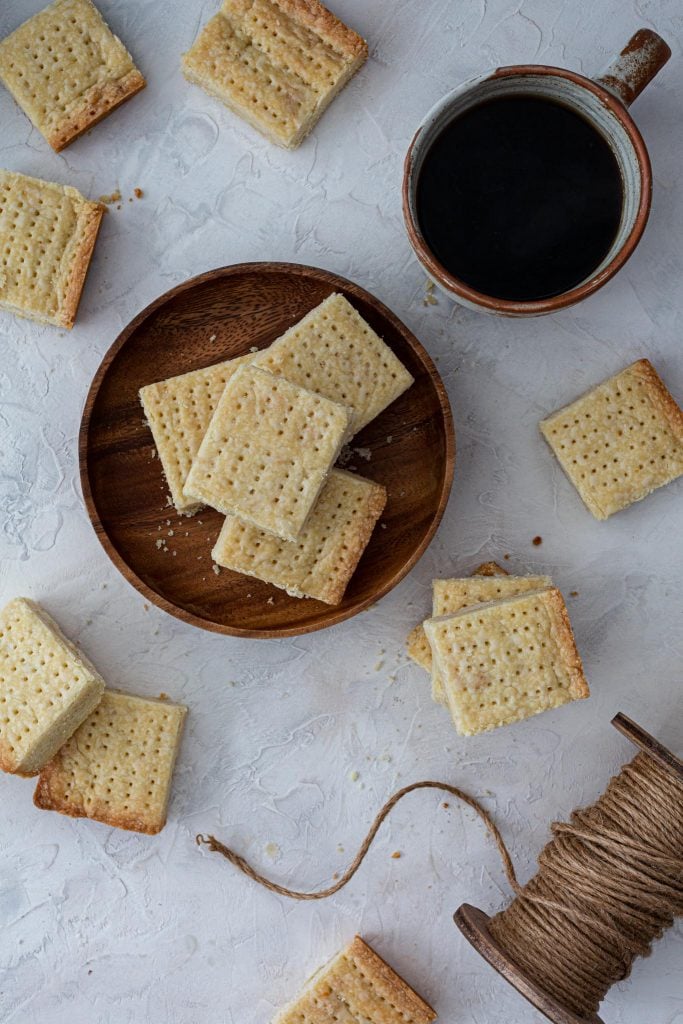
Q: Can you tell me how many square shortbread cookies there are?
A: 14